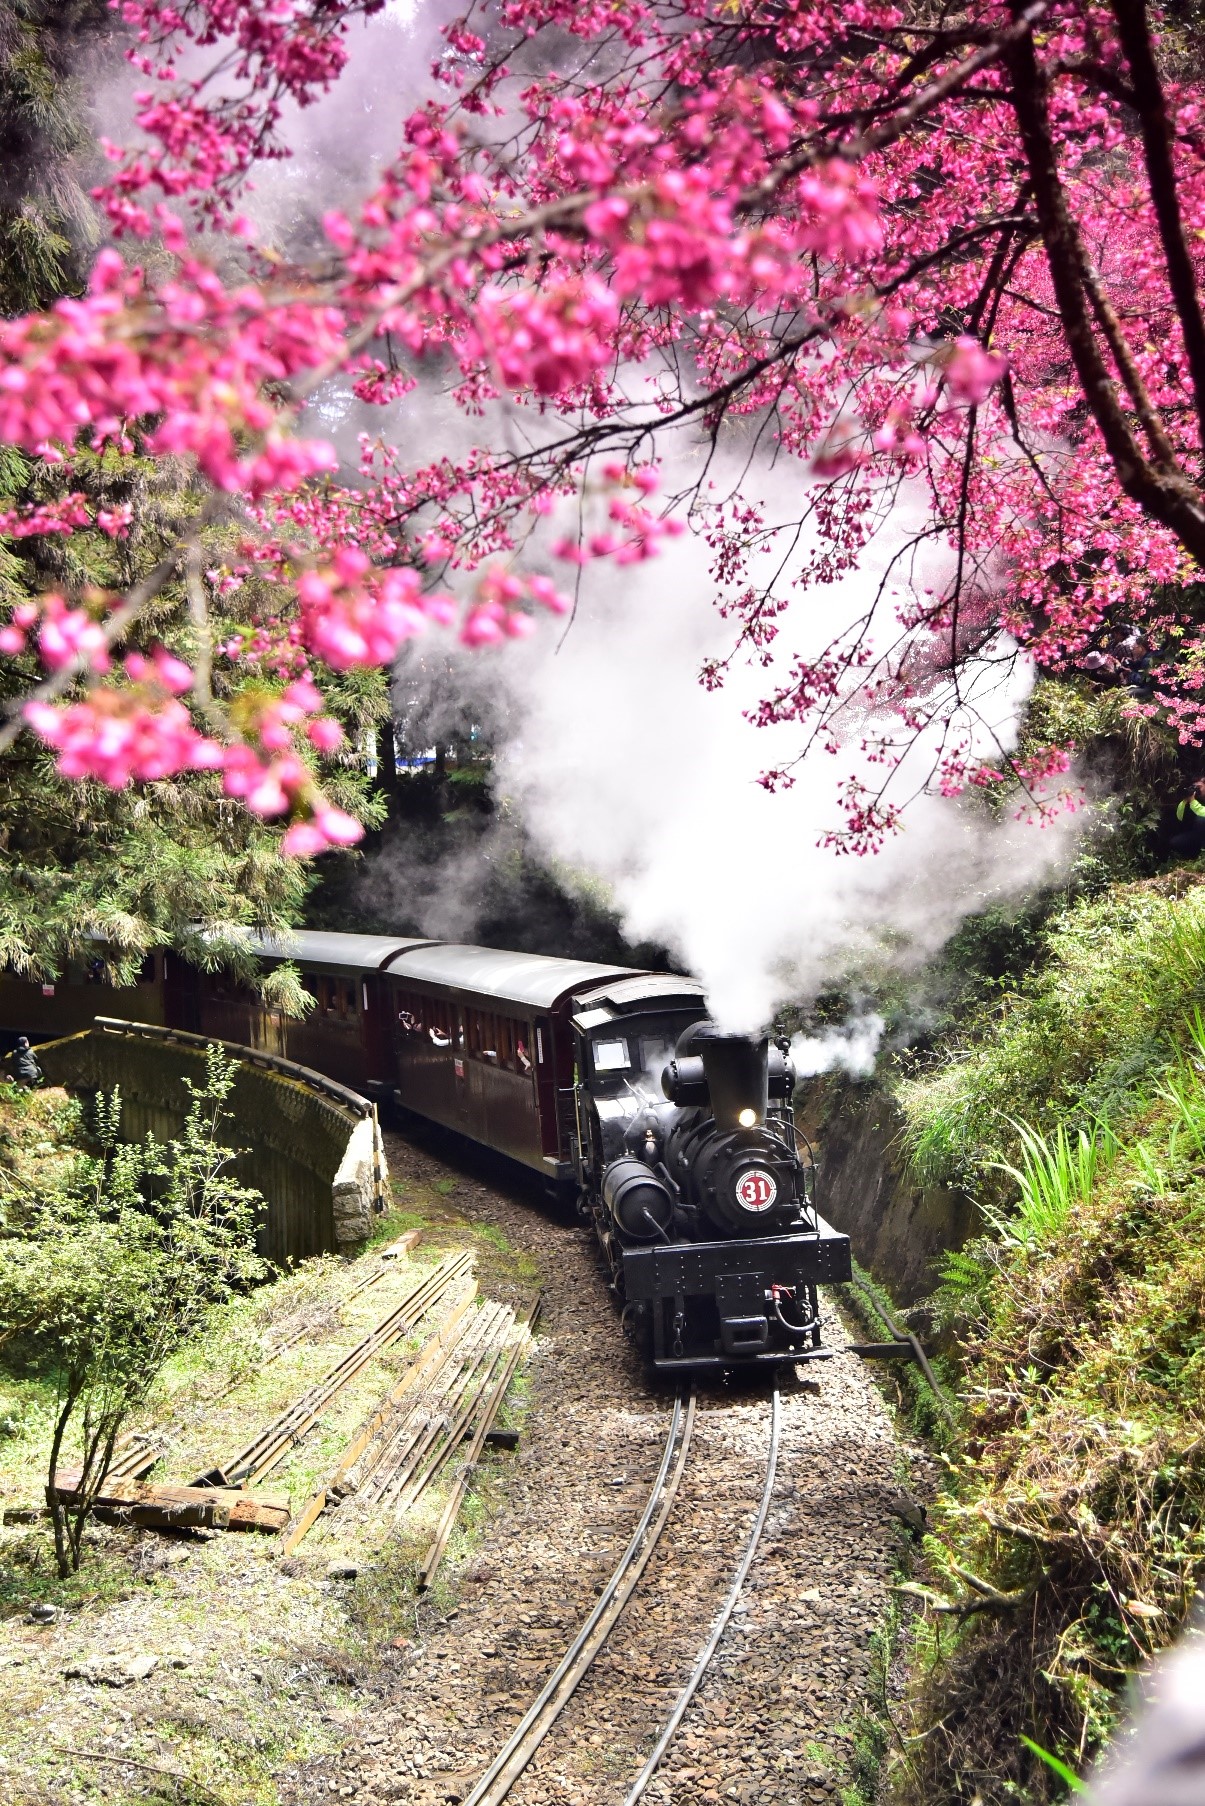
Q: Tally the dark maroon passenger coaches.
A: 3